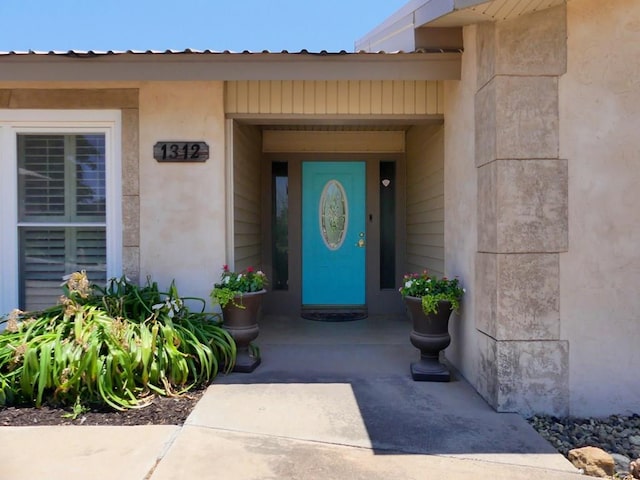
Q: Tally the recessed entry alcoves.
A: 1